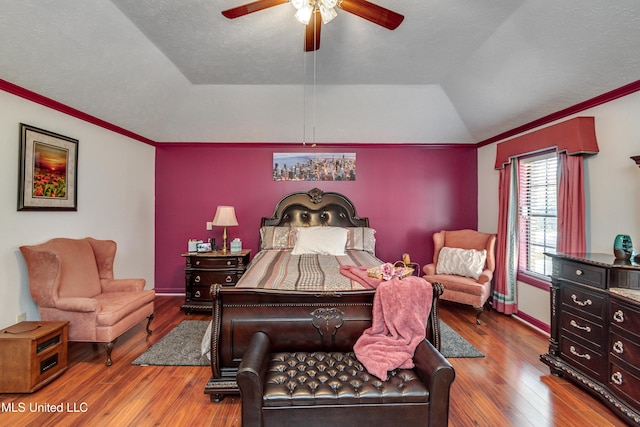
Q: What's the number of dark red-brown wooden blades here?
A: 3